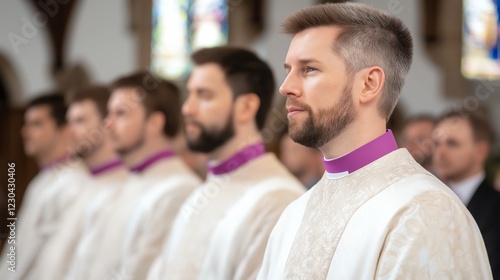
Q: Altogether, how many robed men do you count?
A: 5